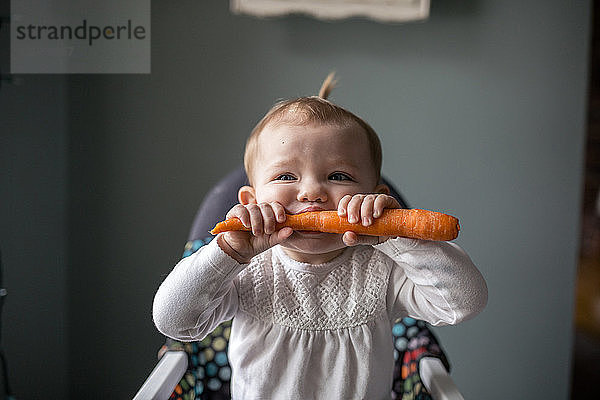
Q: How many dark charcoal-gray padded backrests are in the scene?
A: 1